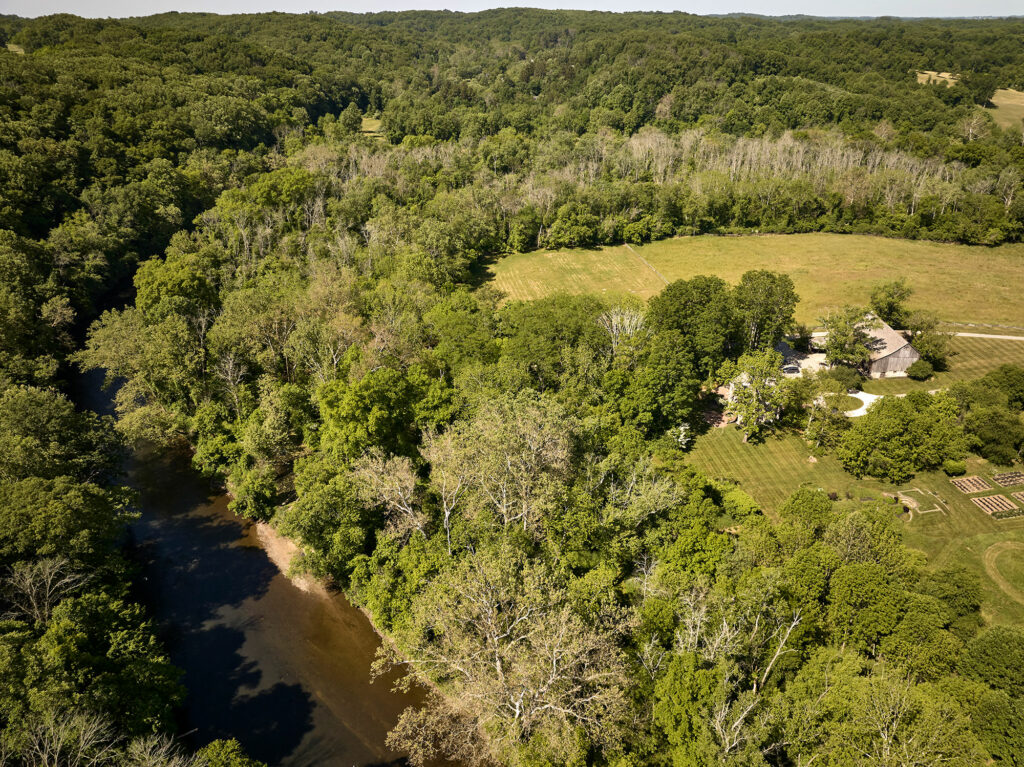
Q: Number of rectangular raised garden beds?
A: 4